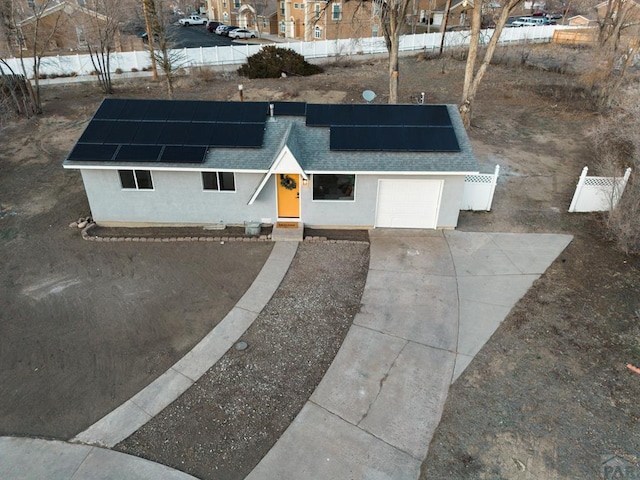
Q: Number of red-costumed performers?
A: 0